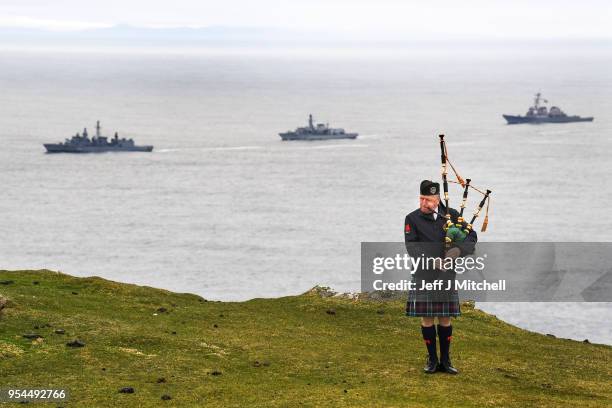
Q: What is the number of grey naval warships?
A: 3